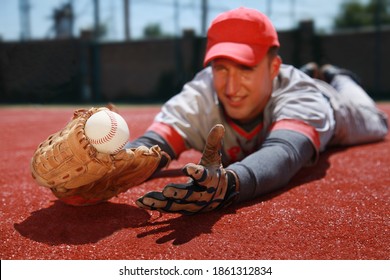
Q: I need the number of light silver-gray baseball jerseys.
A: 1